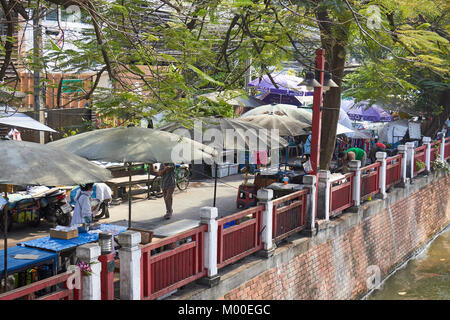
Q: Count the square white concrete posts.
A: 12